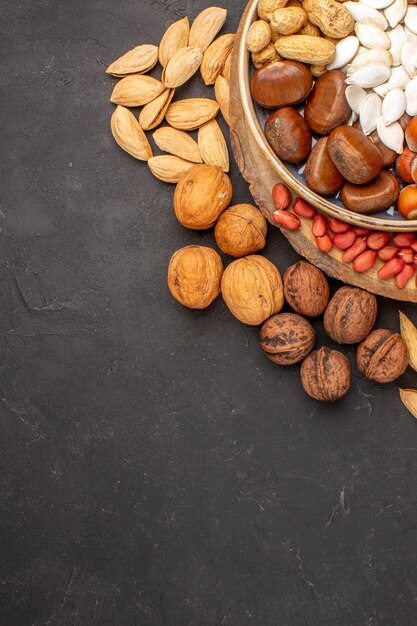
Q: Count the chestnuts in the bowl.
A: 7